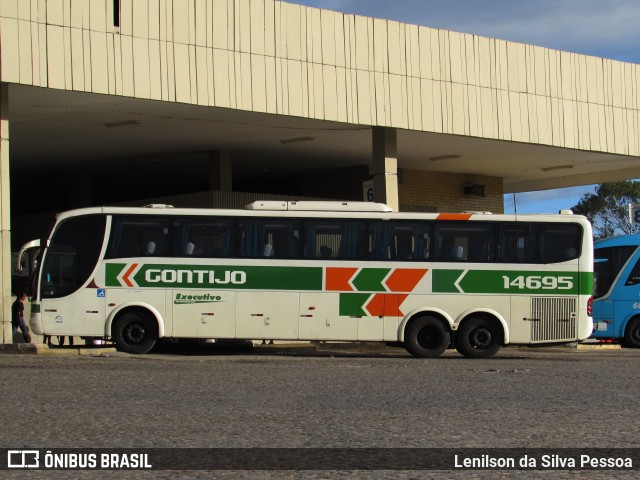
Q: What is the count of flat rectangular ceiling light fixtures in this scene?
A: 4